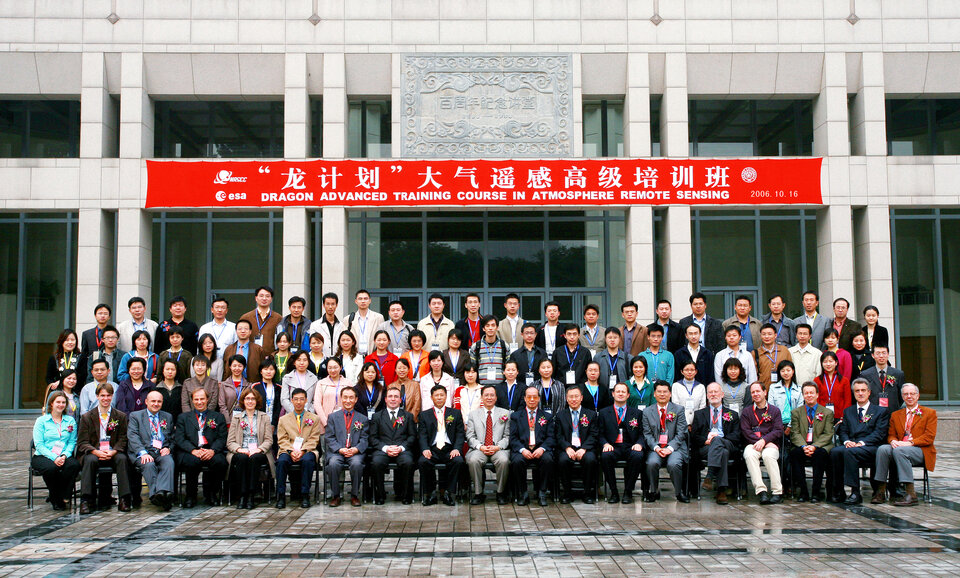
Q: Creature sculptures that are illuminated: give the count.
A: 0